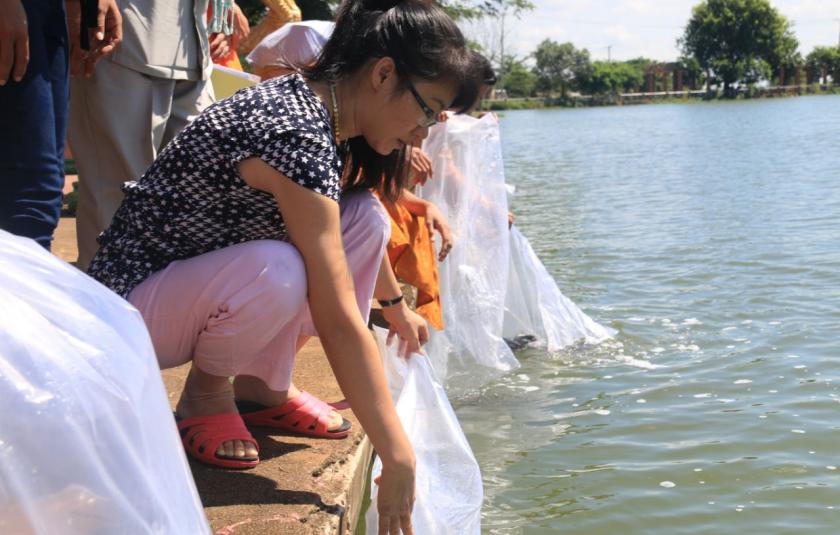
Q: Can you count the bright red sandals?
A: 2